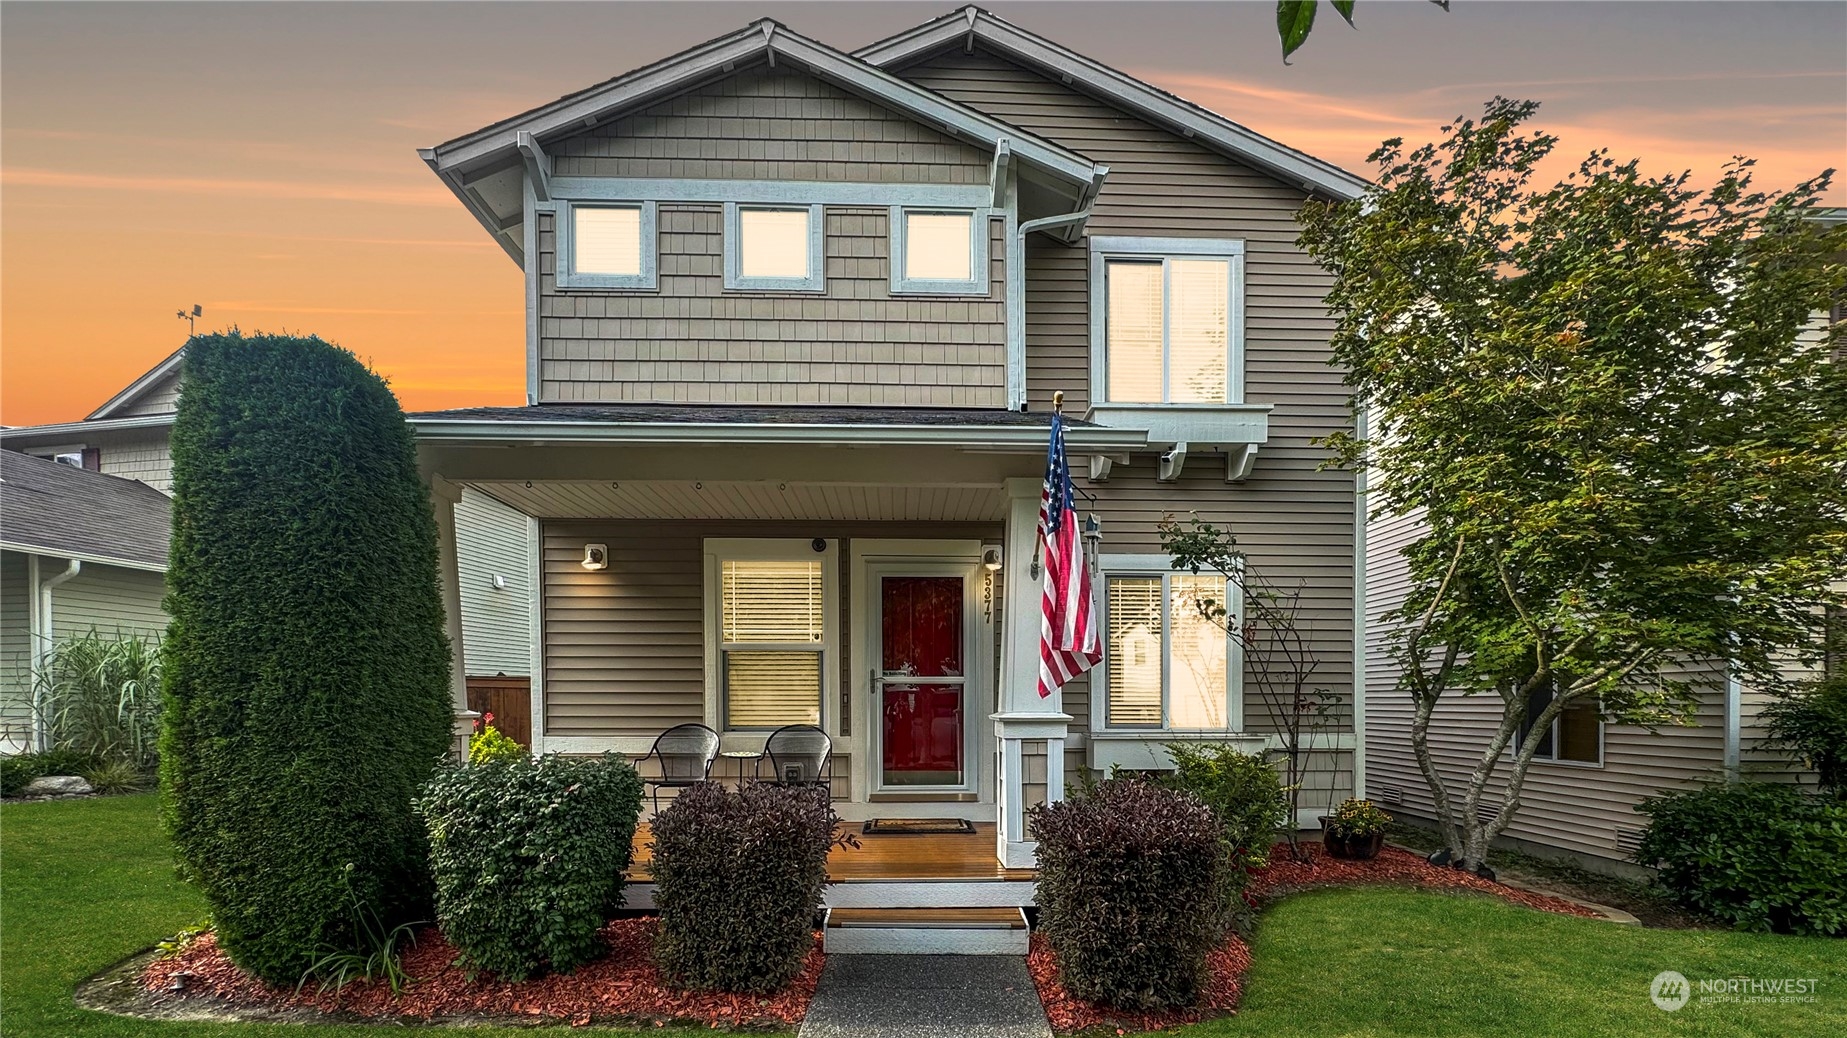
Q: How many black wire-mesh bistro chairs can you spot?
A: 2